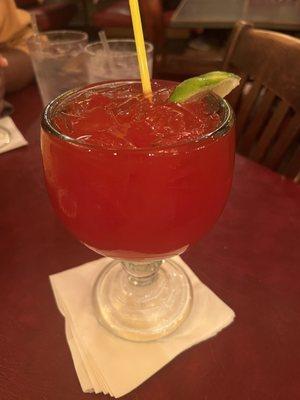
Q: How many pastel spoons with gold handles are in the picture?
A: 0